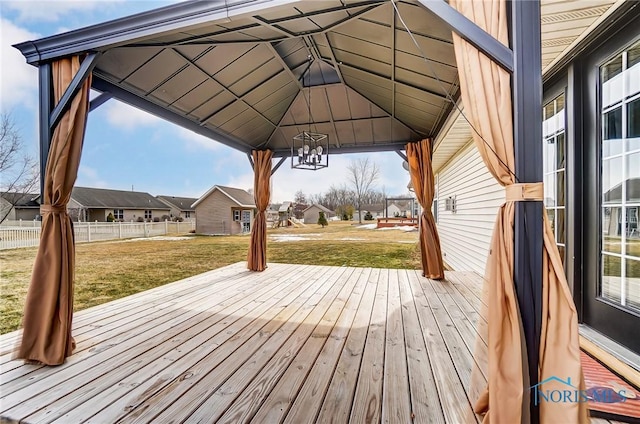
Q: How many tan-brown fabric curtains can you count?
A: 4